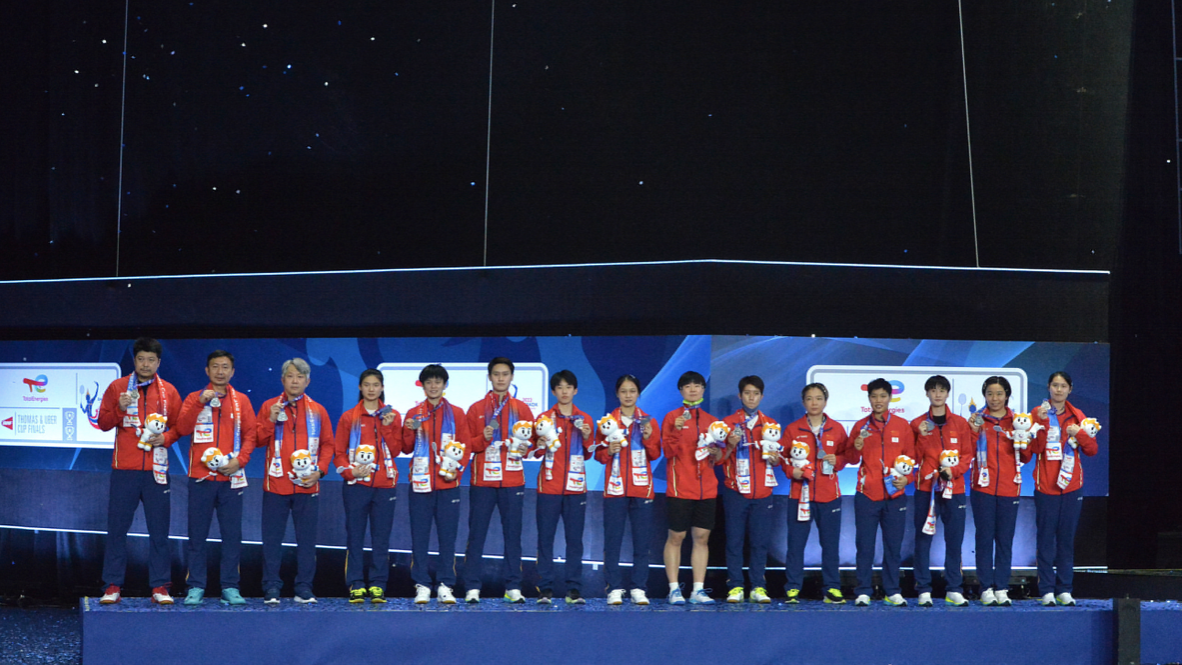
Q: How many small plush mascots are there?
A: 15